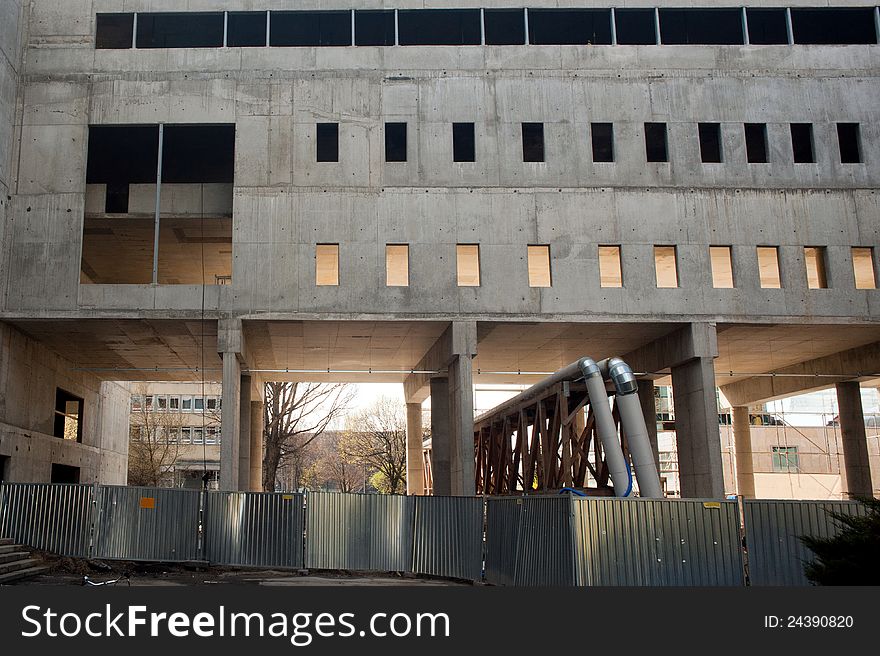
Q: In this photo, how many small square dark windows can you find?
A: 10